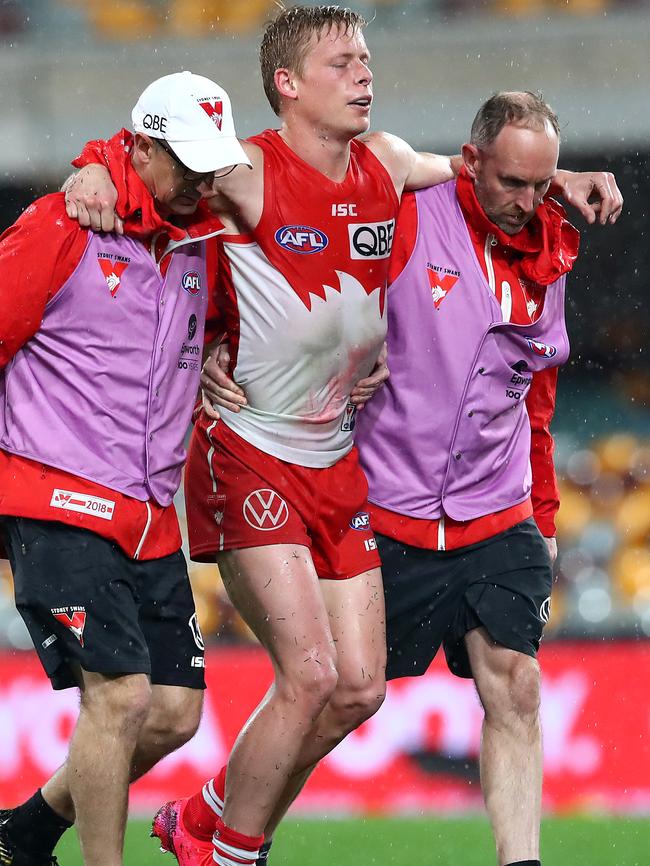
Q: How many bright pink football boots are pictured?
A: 1